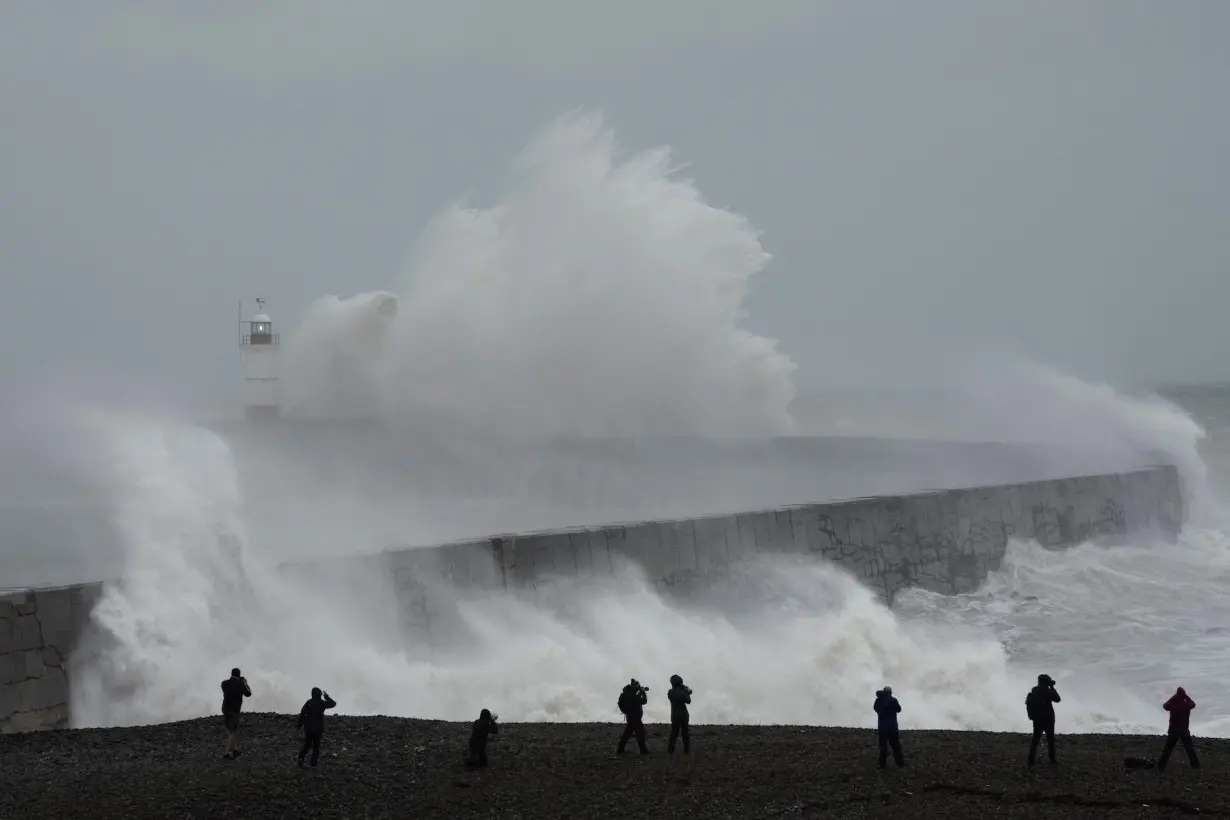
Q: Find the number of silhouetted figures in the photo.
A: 8